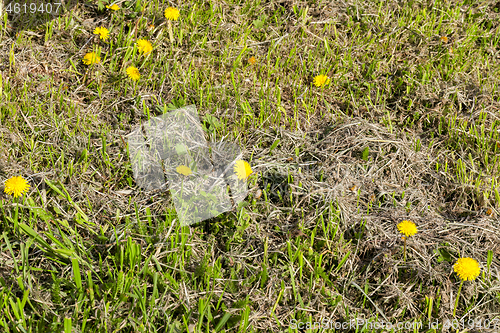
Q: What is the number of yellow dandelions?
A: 12